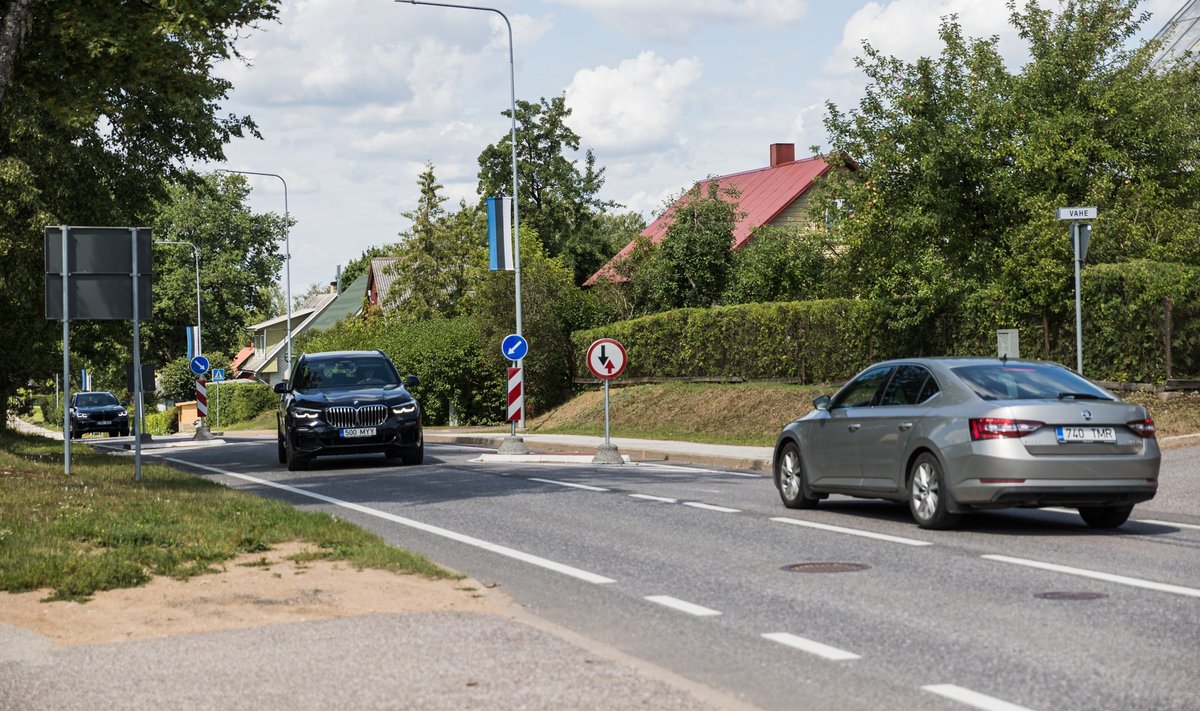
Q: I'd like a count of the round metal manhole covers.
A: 2